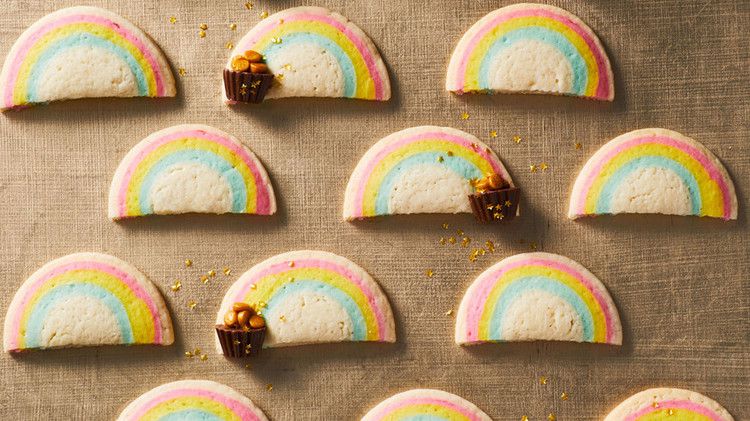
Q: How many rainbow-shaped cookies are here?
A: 12